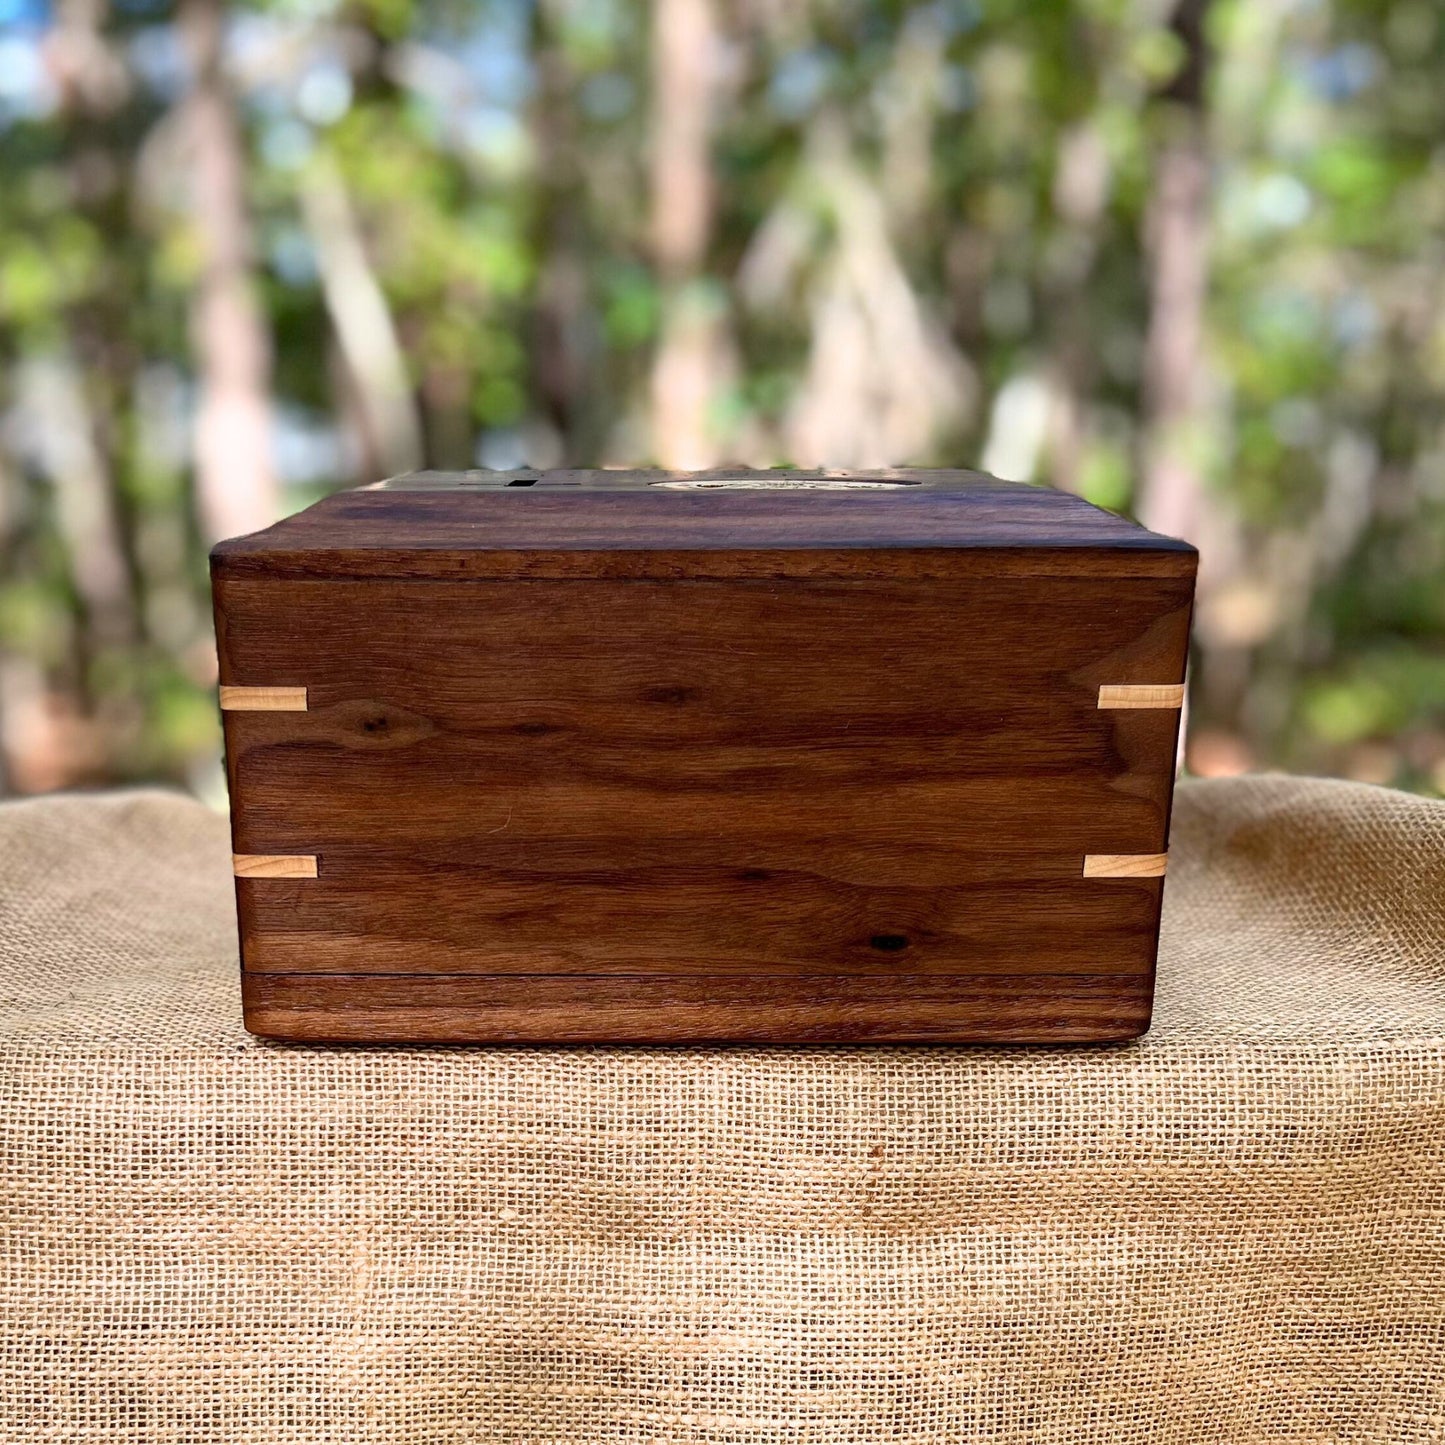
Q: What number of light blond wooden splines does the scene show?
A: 4